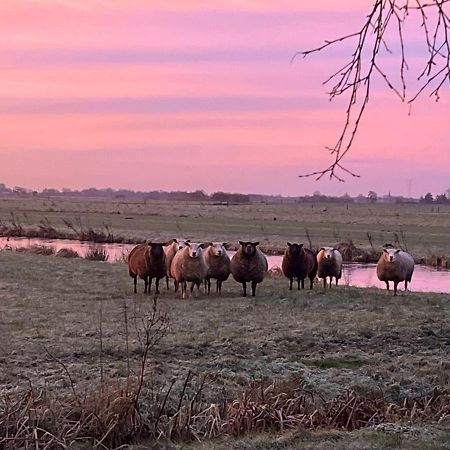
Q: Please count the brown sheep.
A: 3